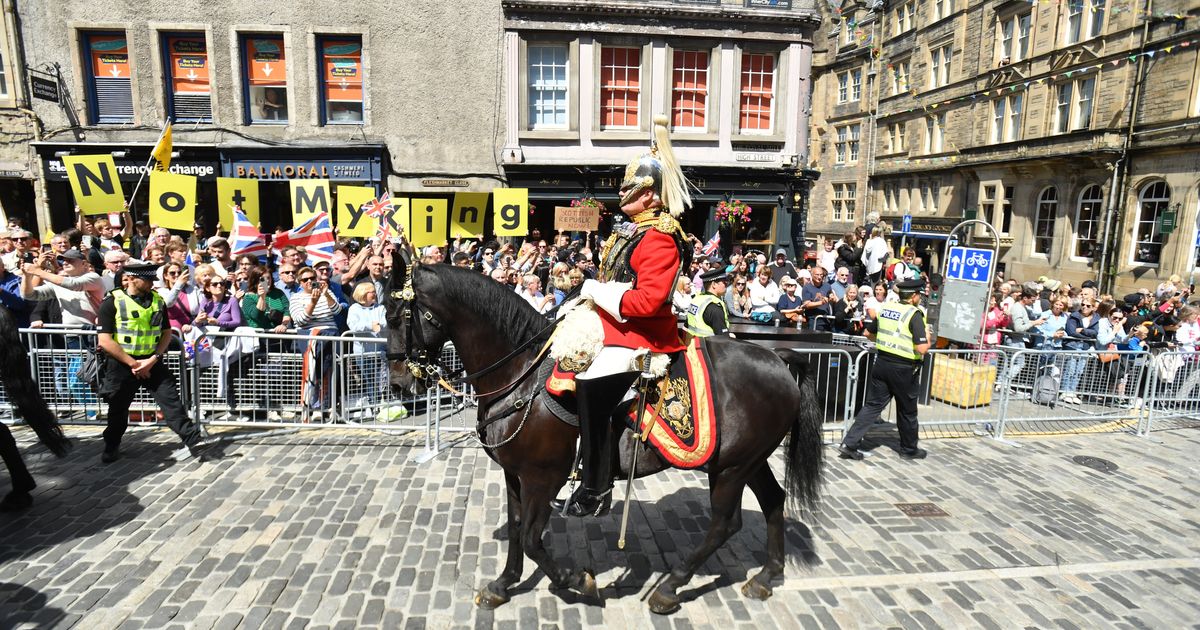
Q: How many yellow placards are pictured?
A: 9